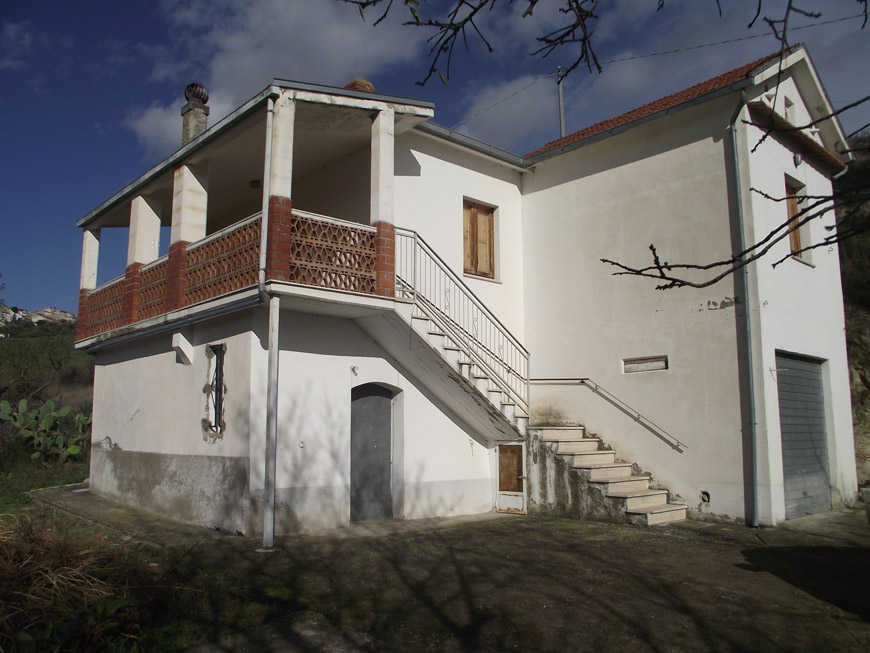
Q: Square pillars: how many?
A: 5